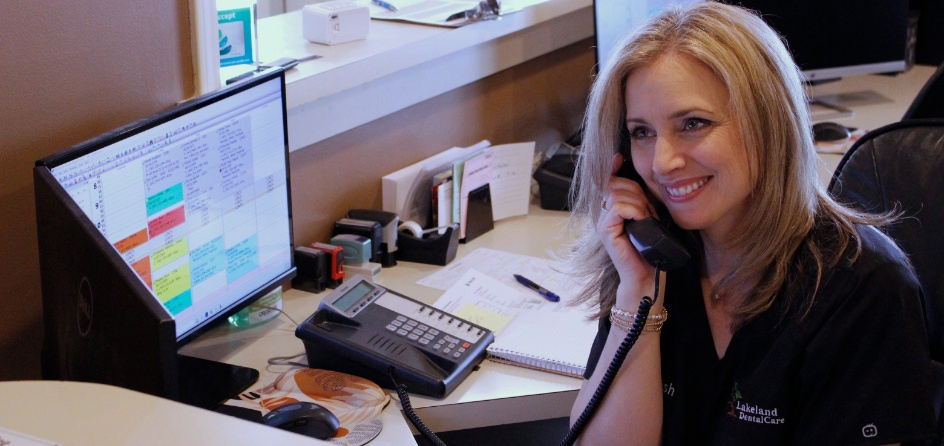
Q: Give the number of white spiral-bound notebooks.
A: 1